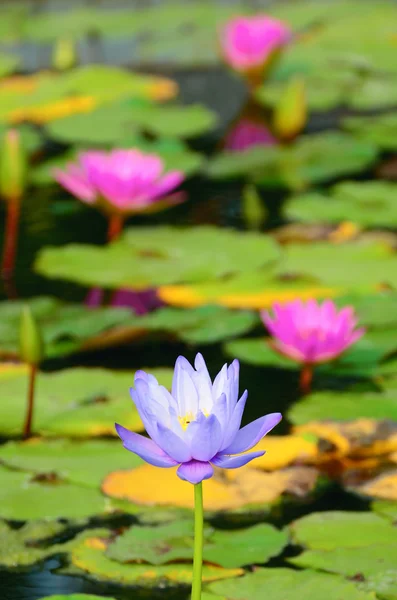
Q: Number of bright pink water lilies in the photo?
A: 3